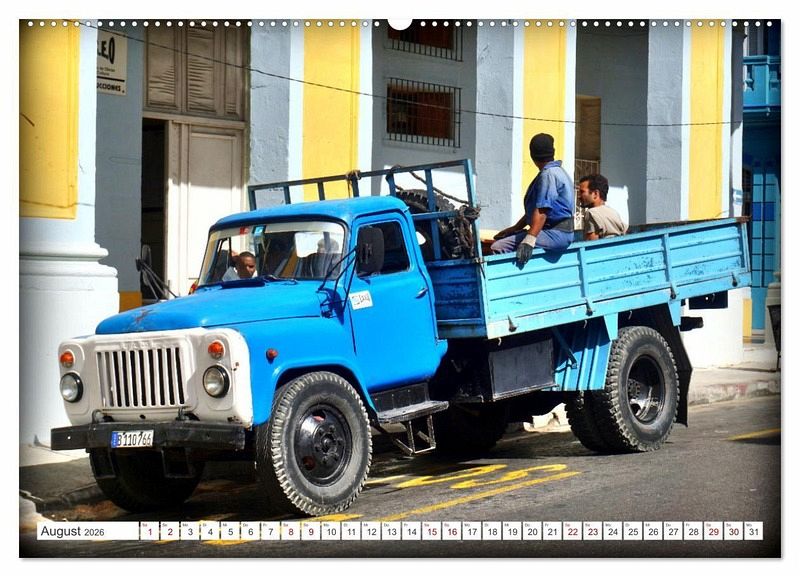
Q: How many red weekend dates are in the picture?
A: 10